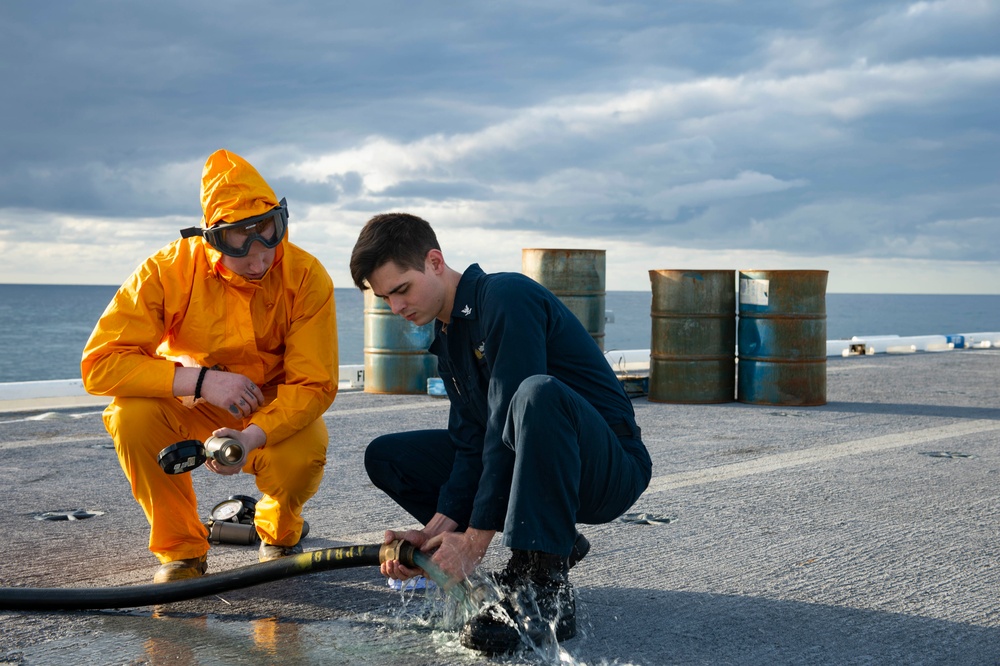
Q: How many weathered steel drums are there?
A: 4